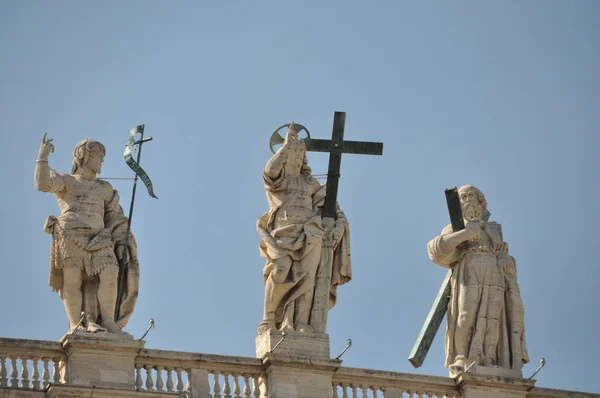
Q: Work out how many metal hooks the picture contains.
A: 6